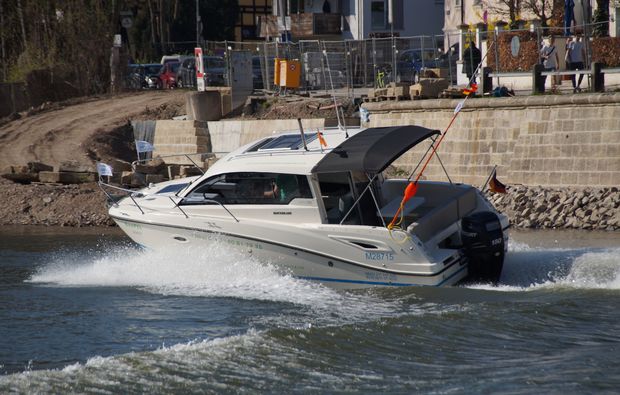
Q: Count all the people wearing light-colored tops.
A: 2